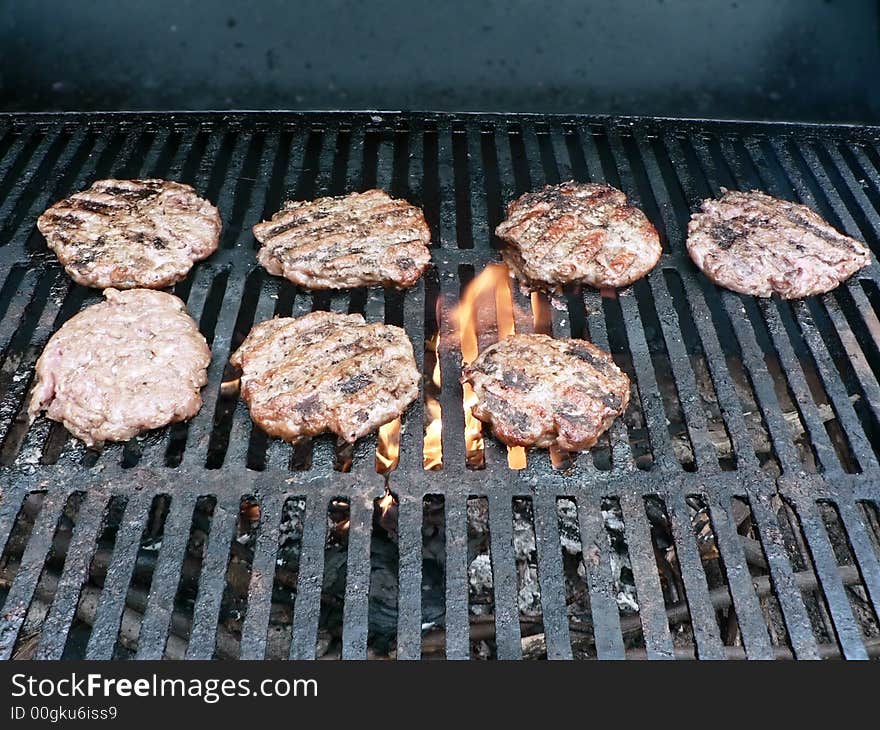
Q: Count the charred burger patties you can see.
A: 6